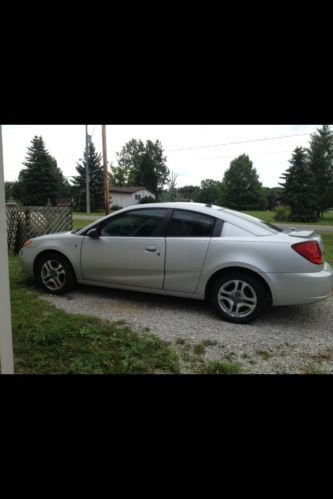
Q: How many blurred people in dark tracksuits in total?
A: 0